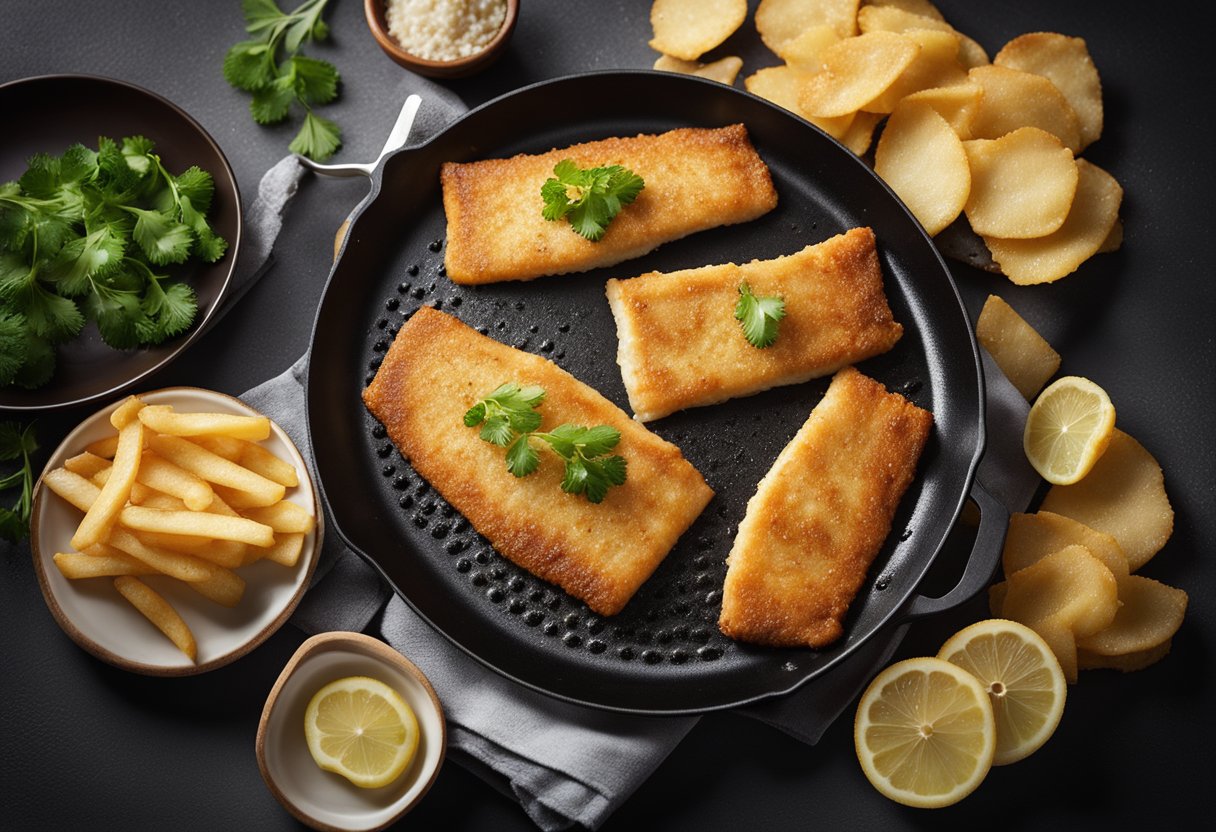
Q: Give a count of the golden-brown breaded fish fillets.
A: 4